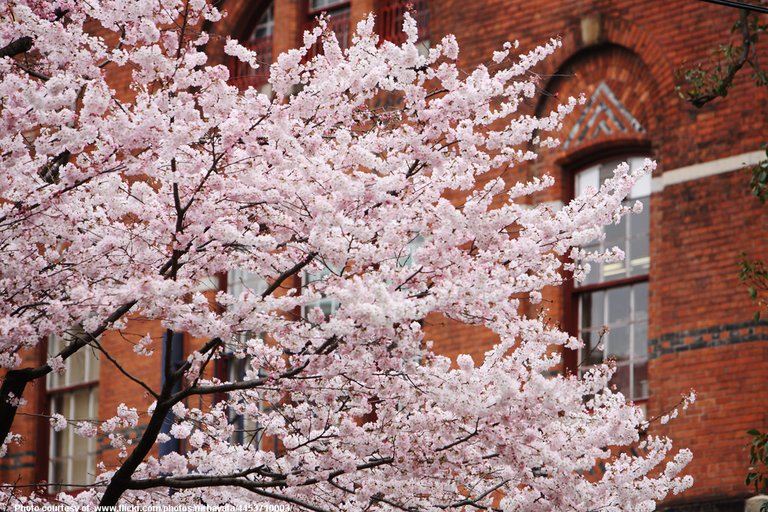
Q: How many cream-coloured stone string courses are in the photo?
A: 1